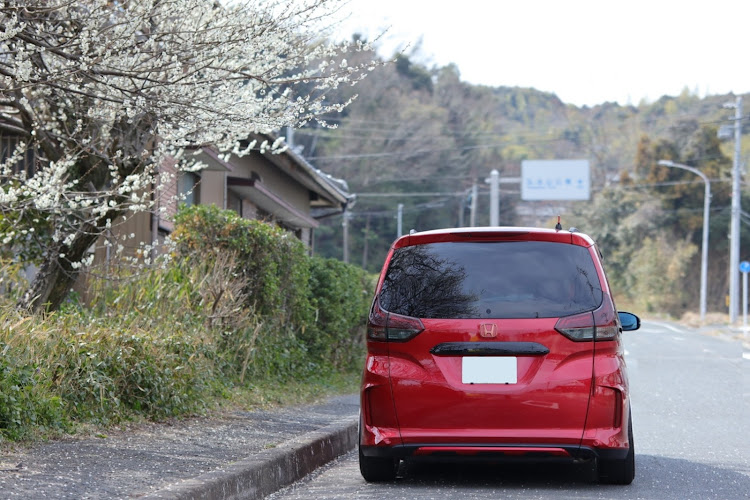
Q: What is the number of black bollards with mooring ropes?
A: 0